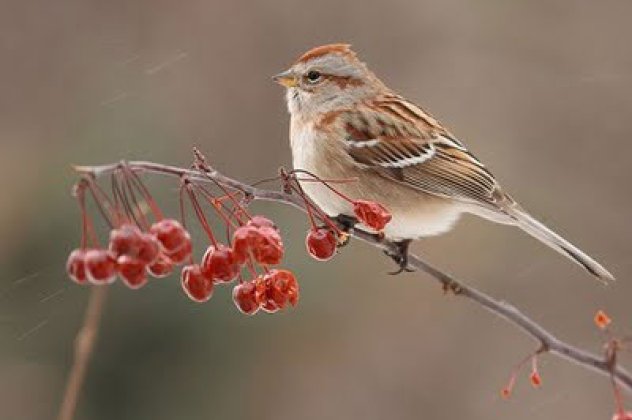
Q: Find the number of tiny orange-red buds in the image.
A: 3